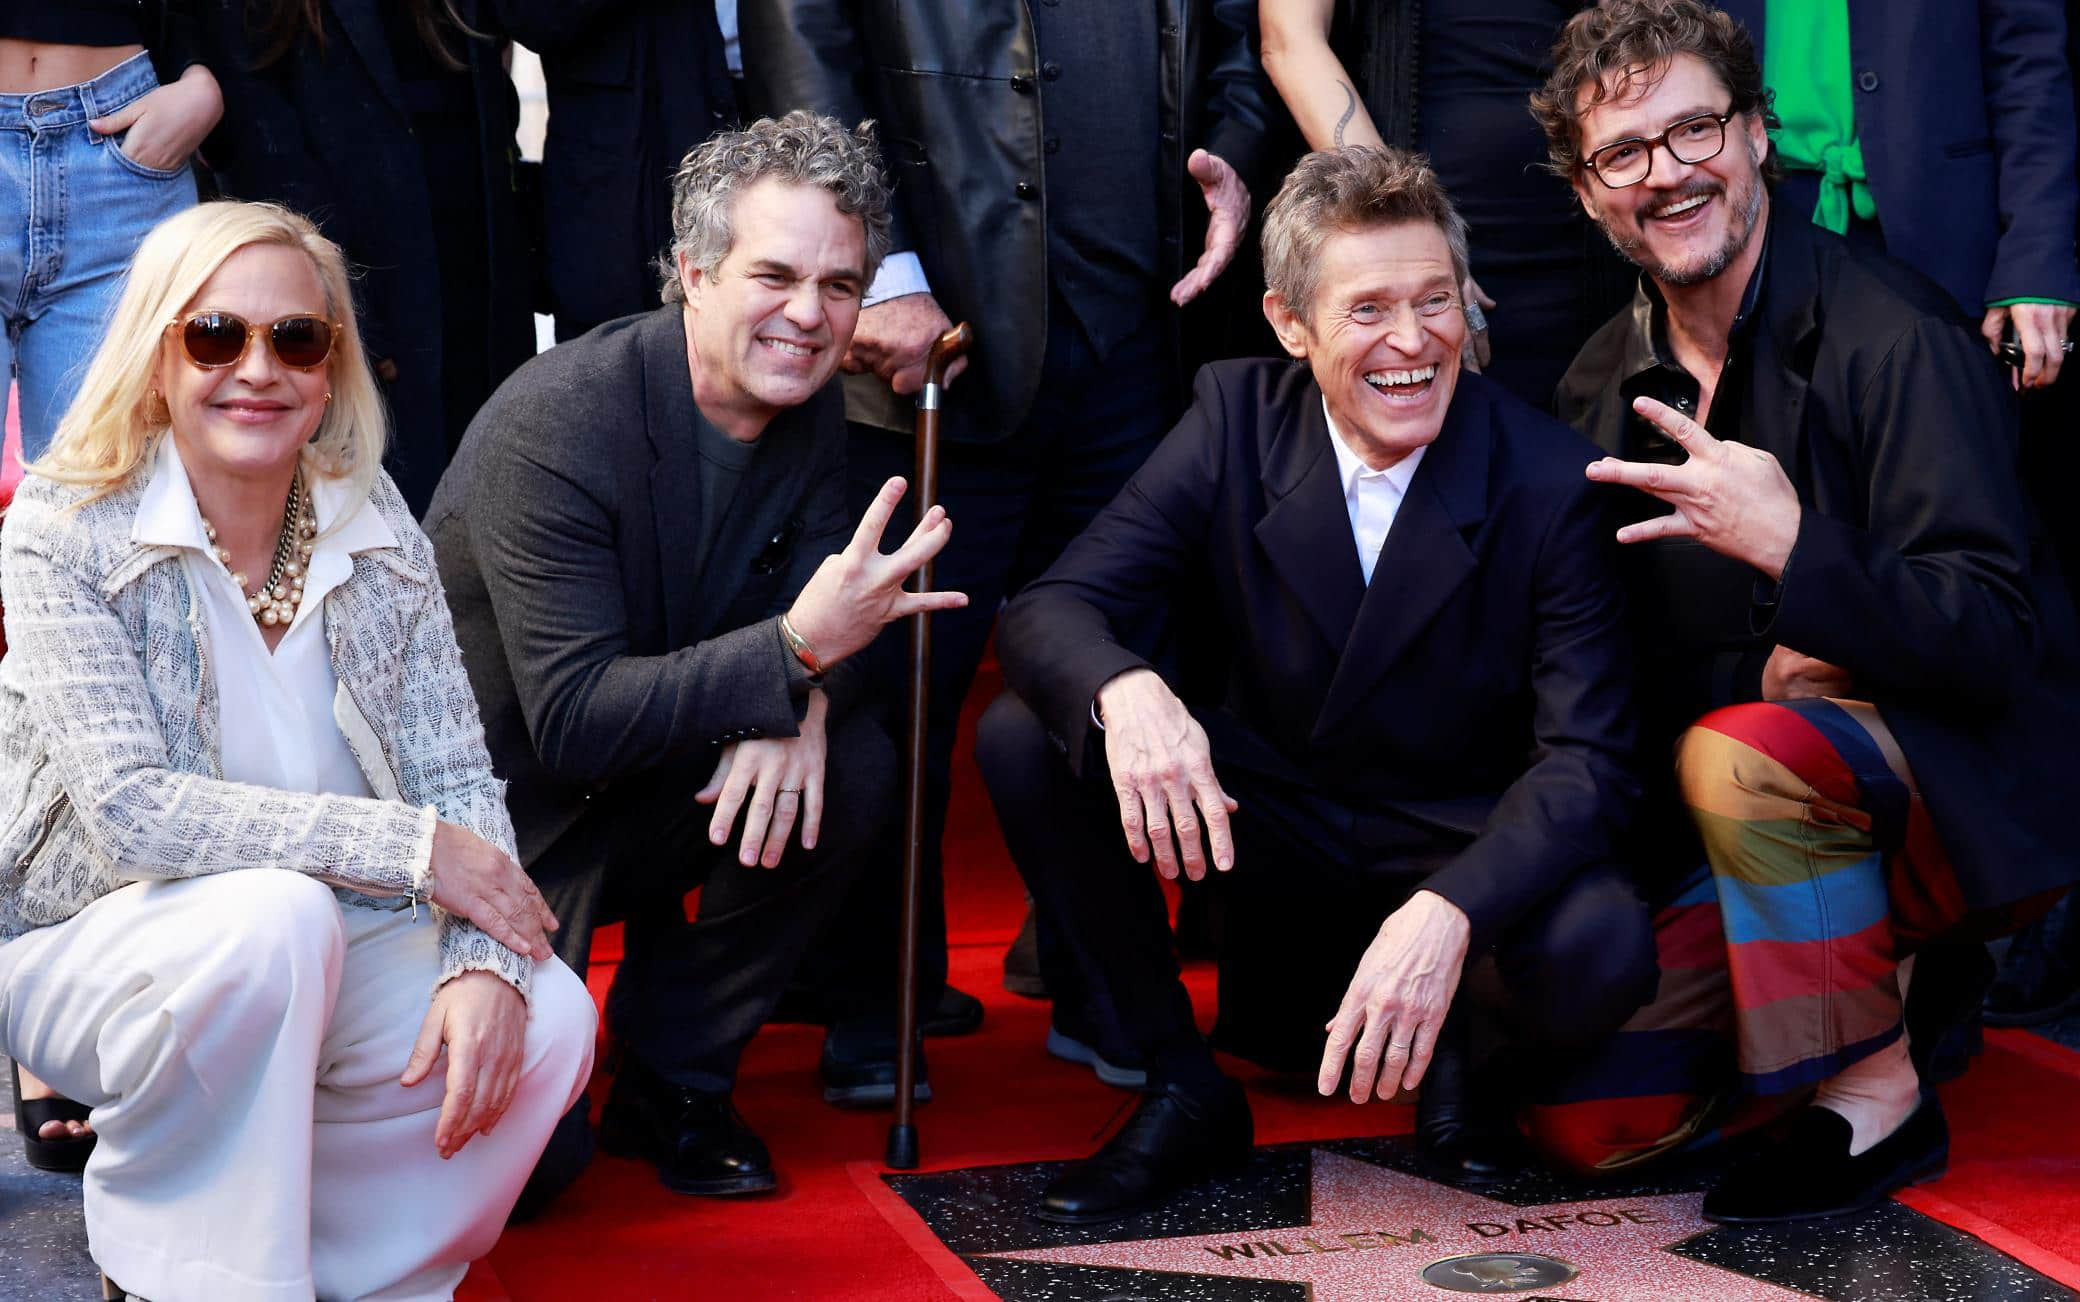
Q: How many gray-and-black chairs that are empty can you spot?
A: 0